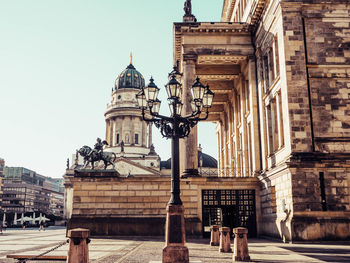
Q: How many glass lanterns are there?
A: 9